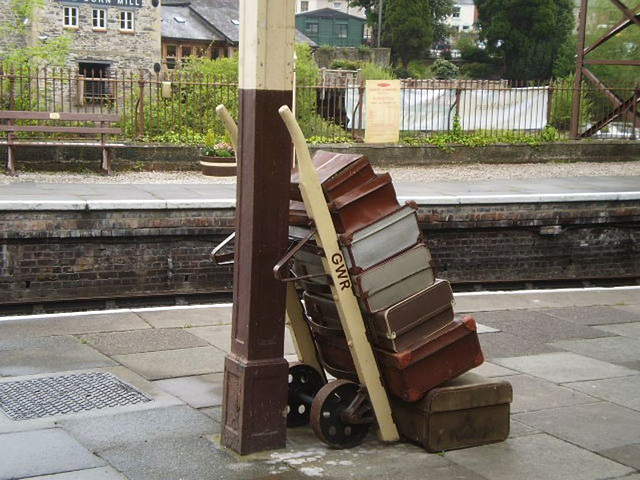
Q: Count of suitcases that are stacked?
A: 7